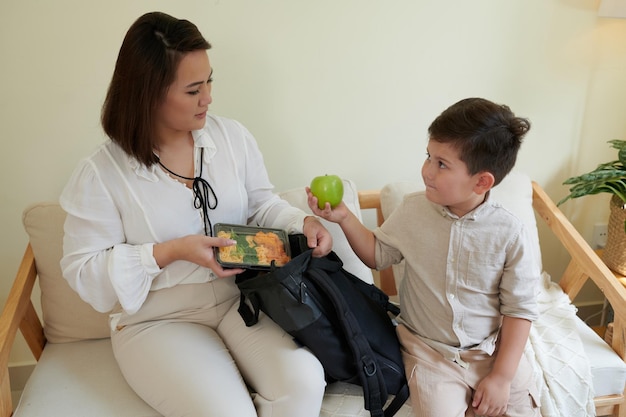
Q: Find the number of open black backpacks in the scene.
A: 1